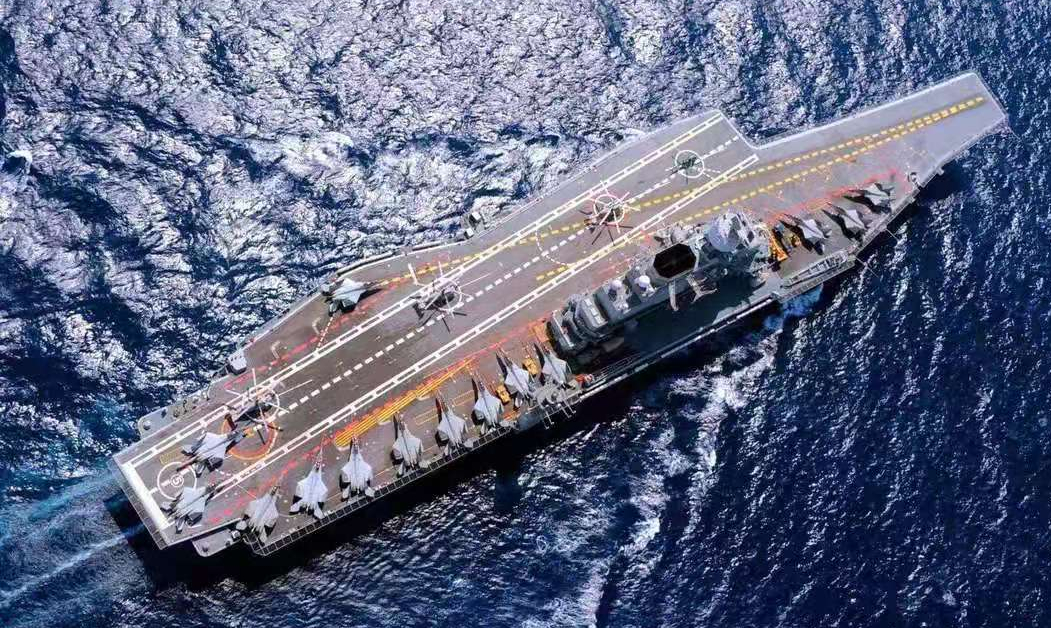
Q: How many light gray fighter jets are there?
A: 14